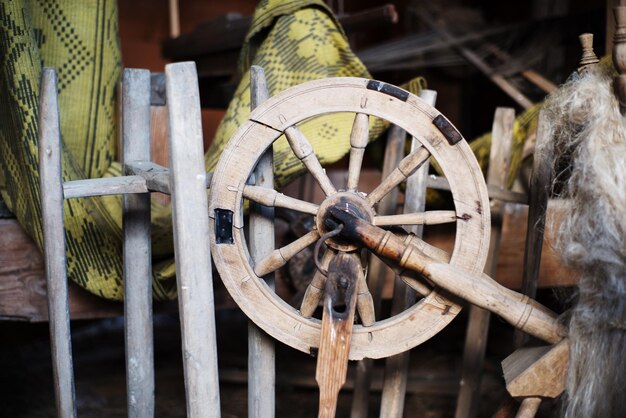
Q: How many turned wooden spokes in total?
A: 9